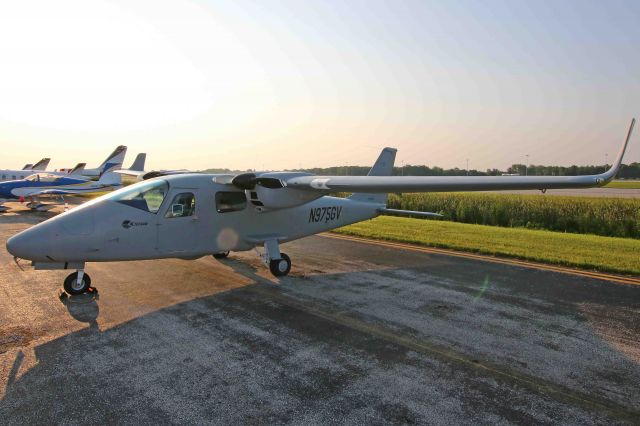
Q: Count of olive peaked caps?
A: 0